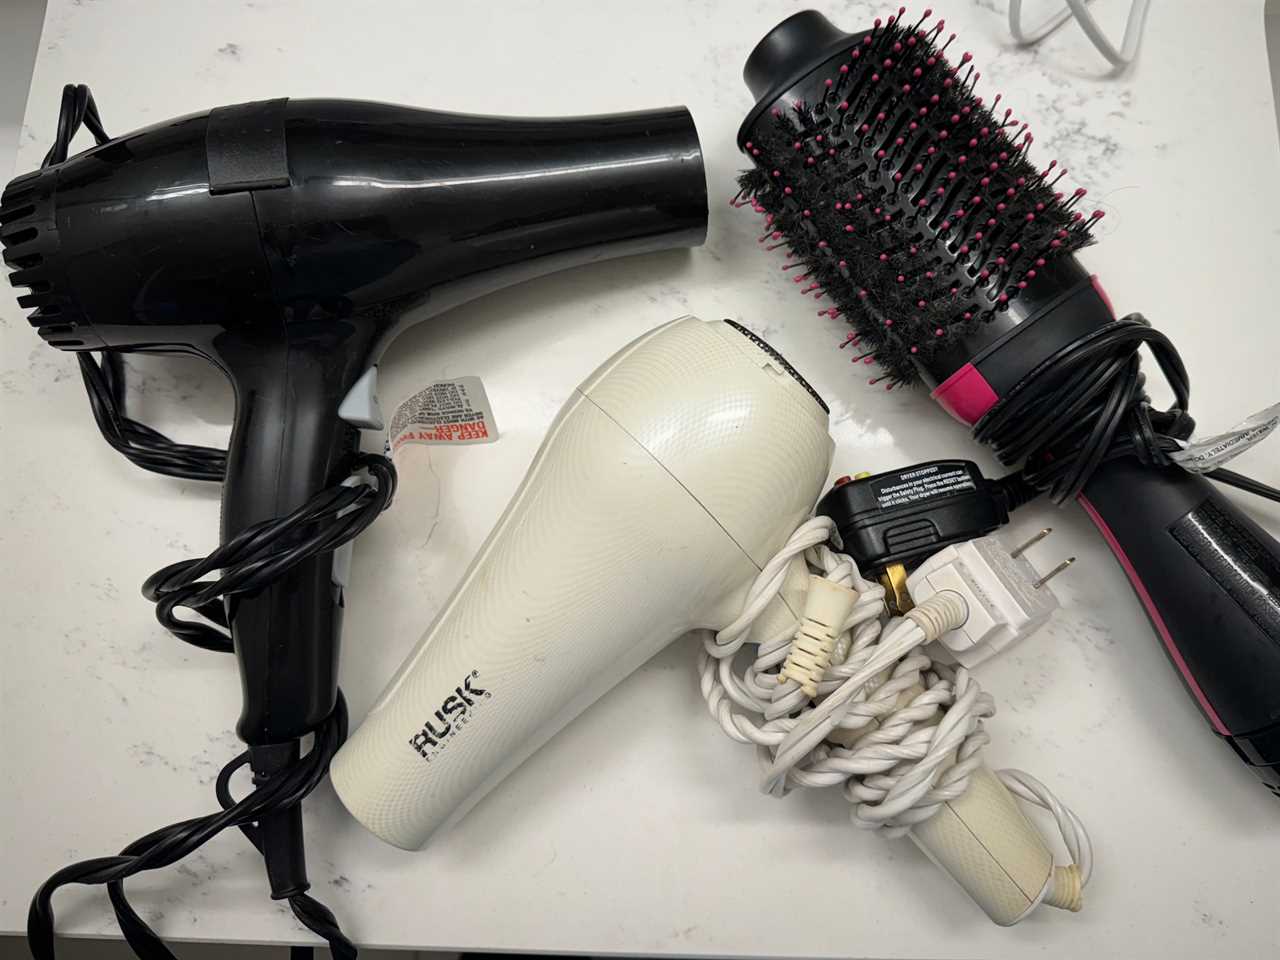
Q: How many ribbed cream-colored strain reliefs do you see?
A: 3